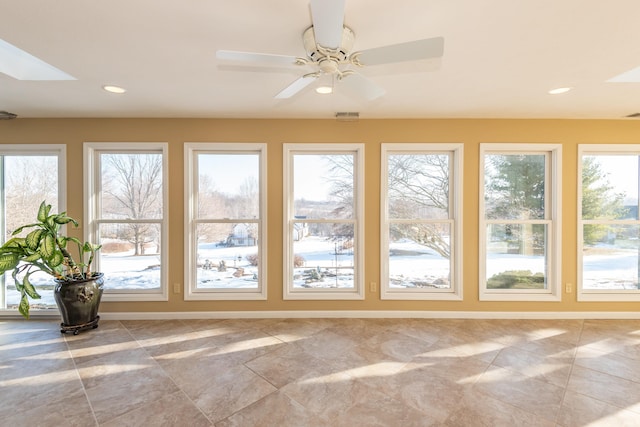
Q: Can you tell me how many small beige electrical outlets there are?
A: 3